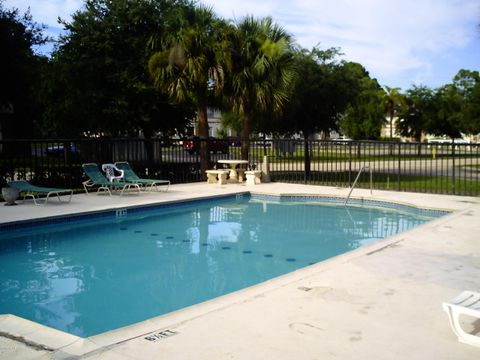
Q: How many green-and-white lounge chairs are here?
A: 3